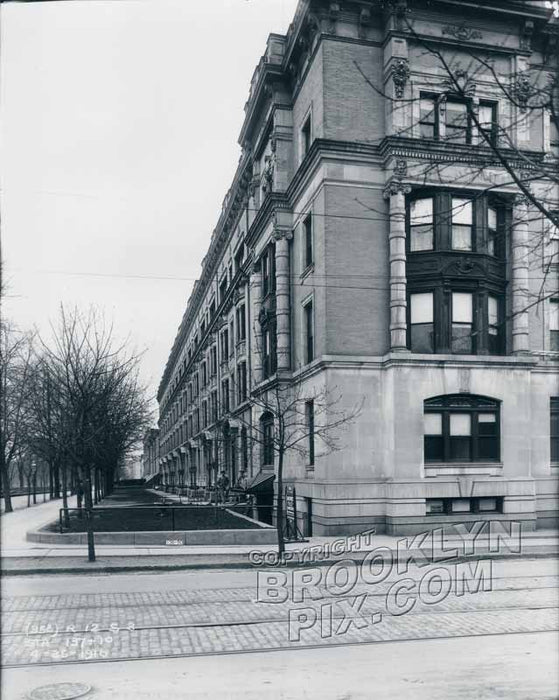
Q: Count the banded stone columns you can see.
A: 4